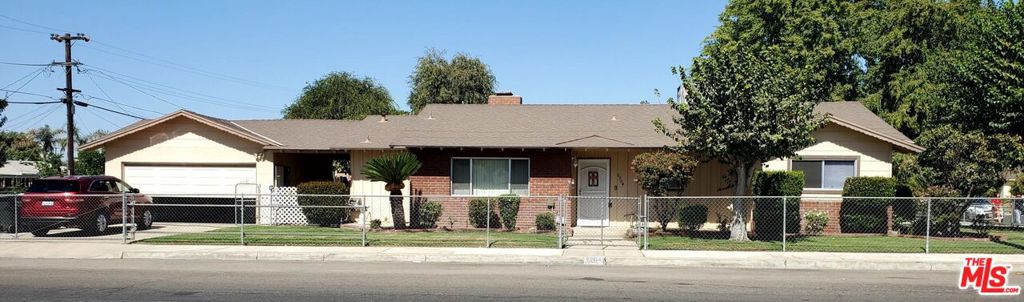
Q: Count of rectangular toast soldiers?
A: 0